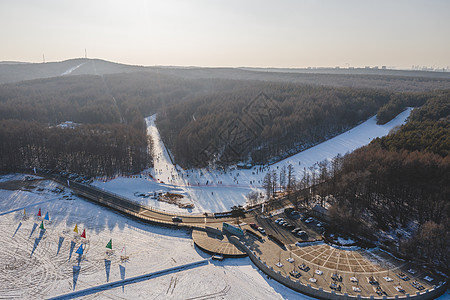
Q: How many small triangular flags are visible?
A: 8